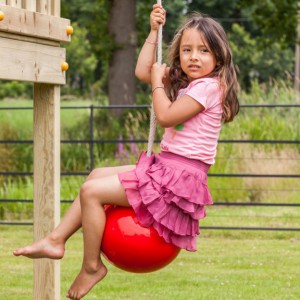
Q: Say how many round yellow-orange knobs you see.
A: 3